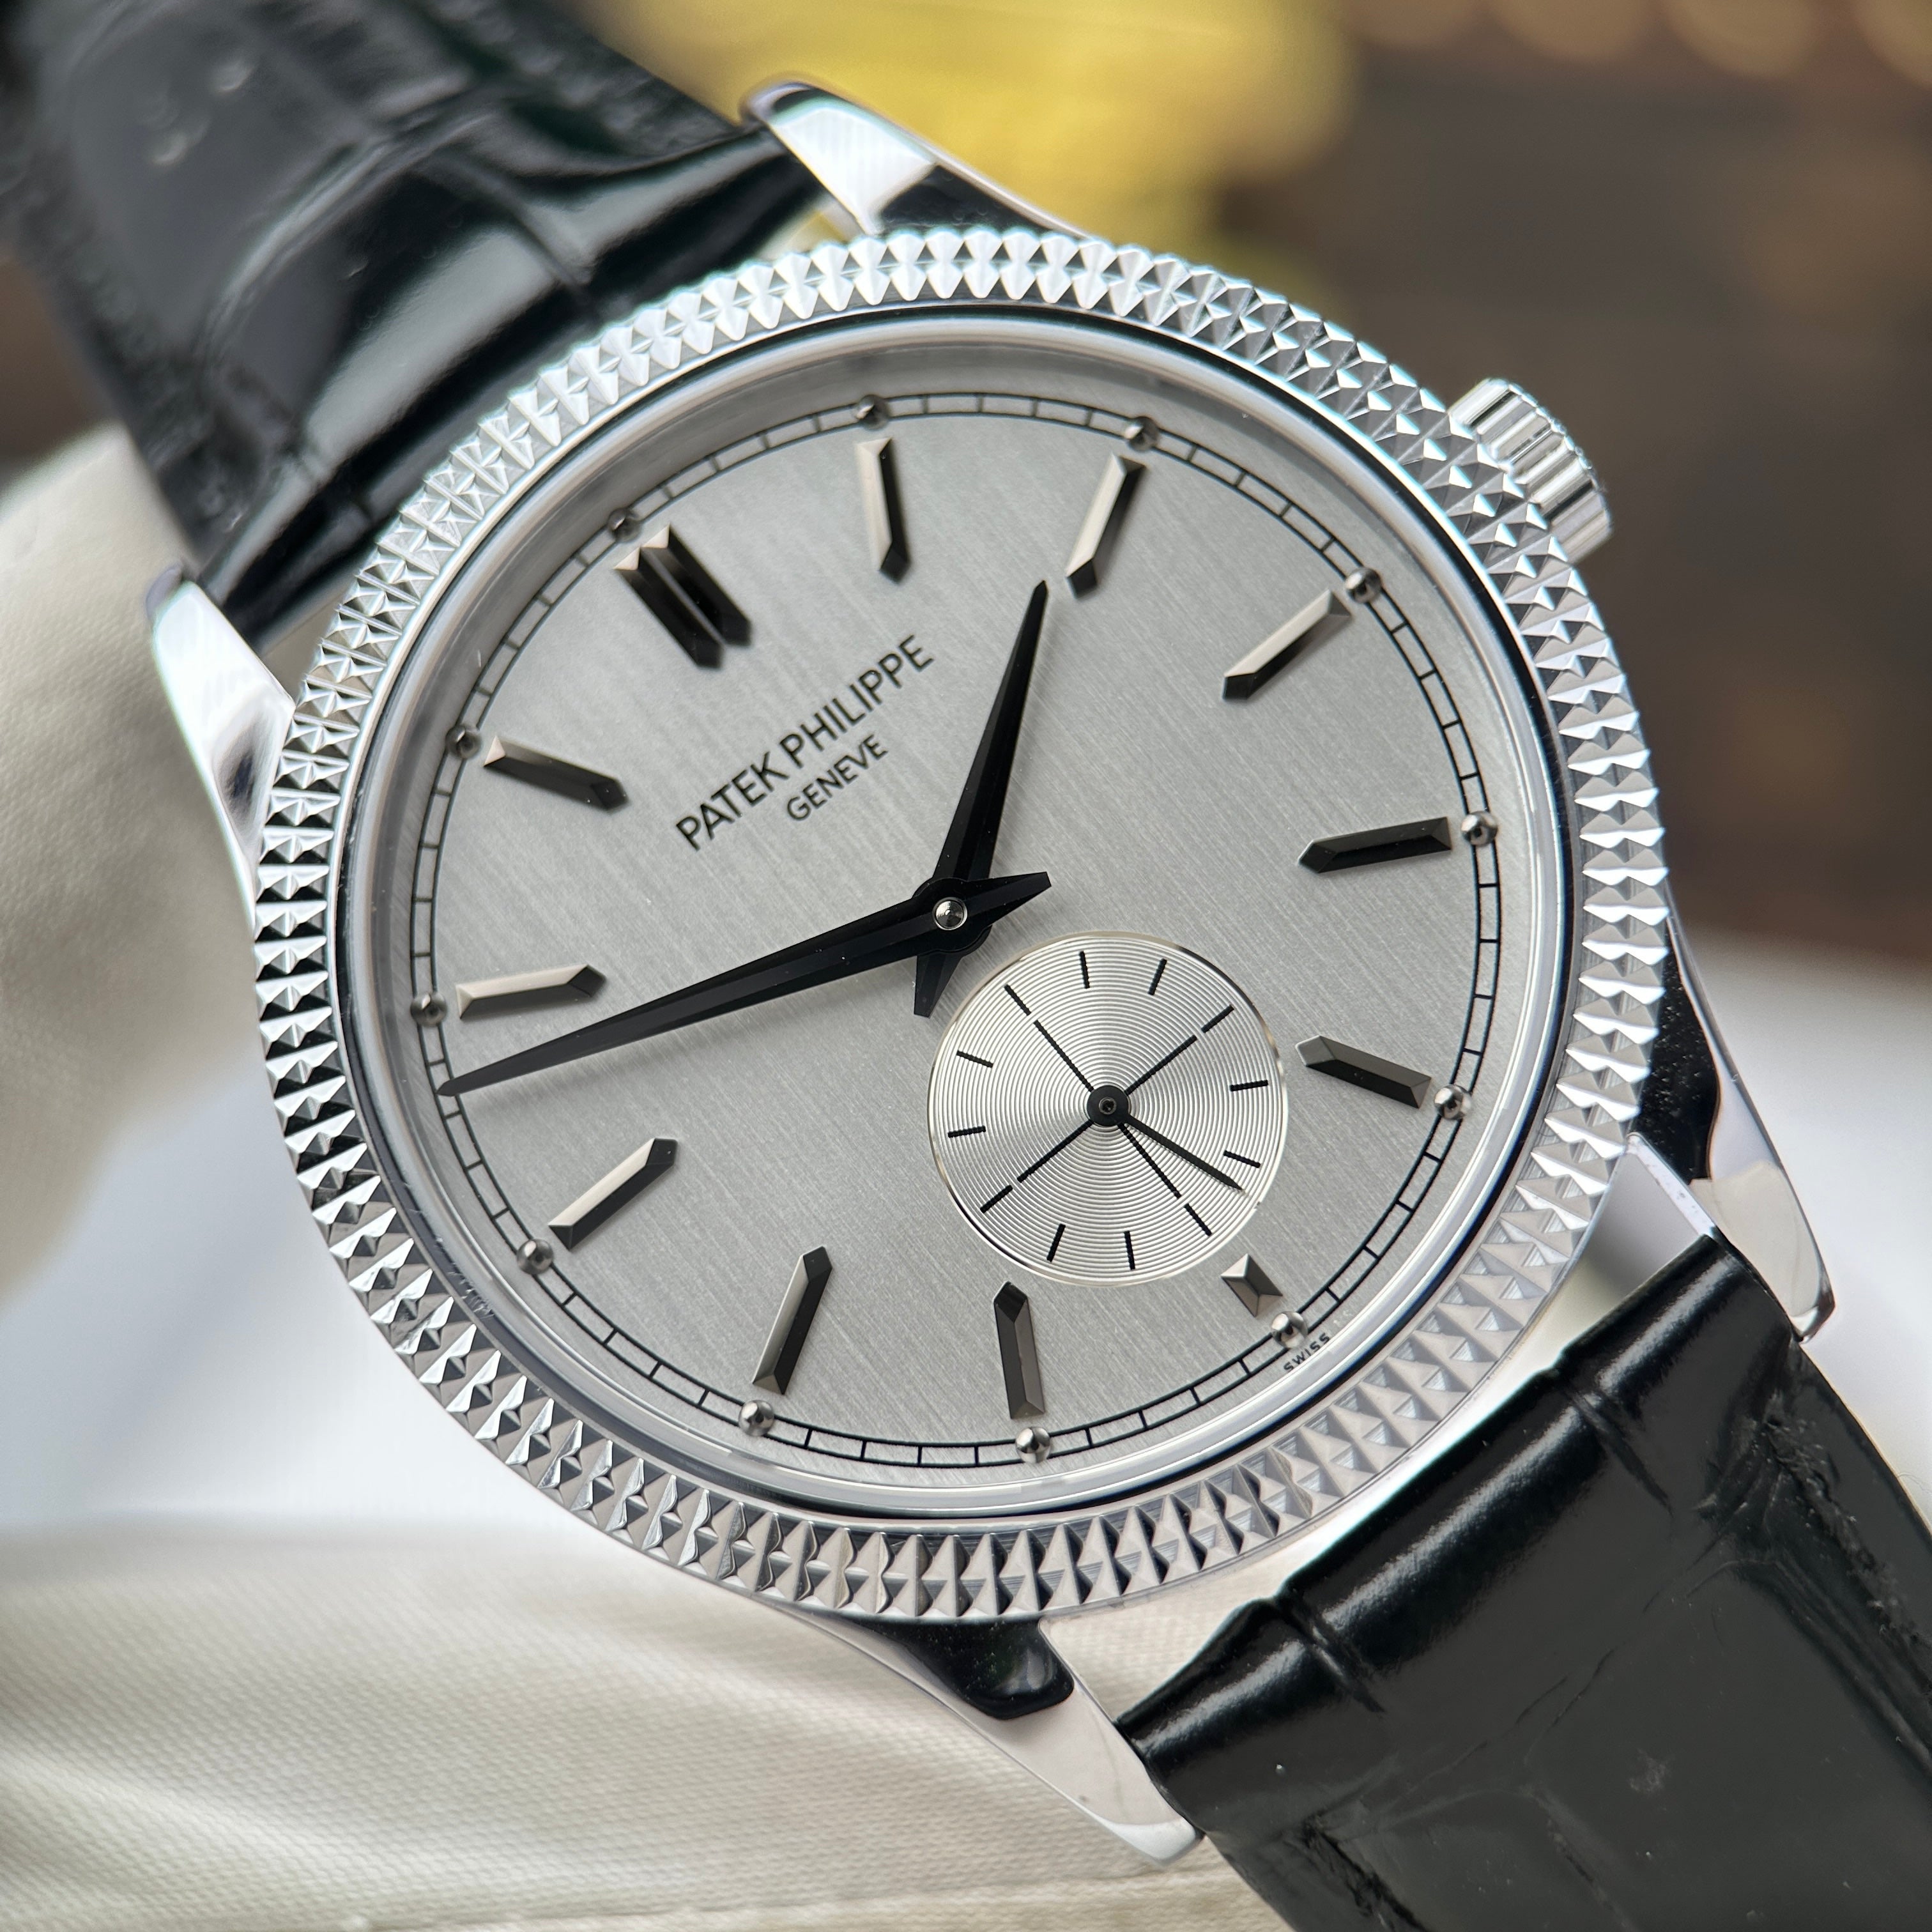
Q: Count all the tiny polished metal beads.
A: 12